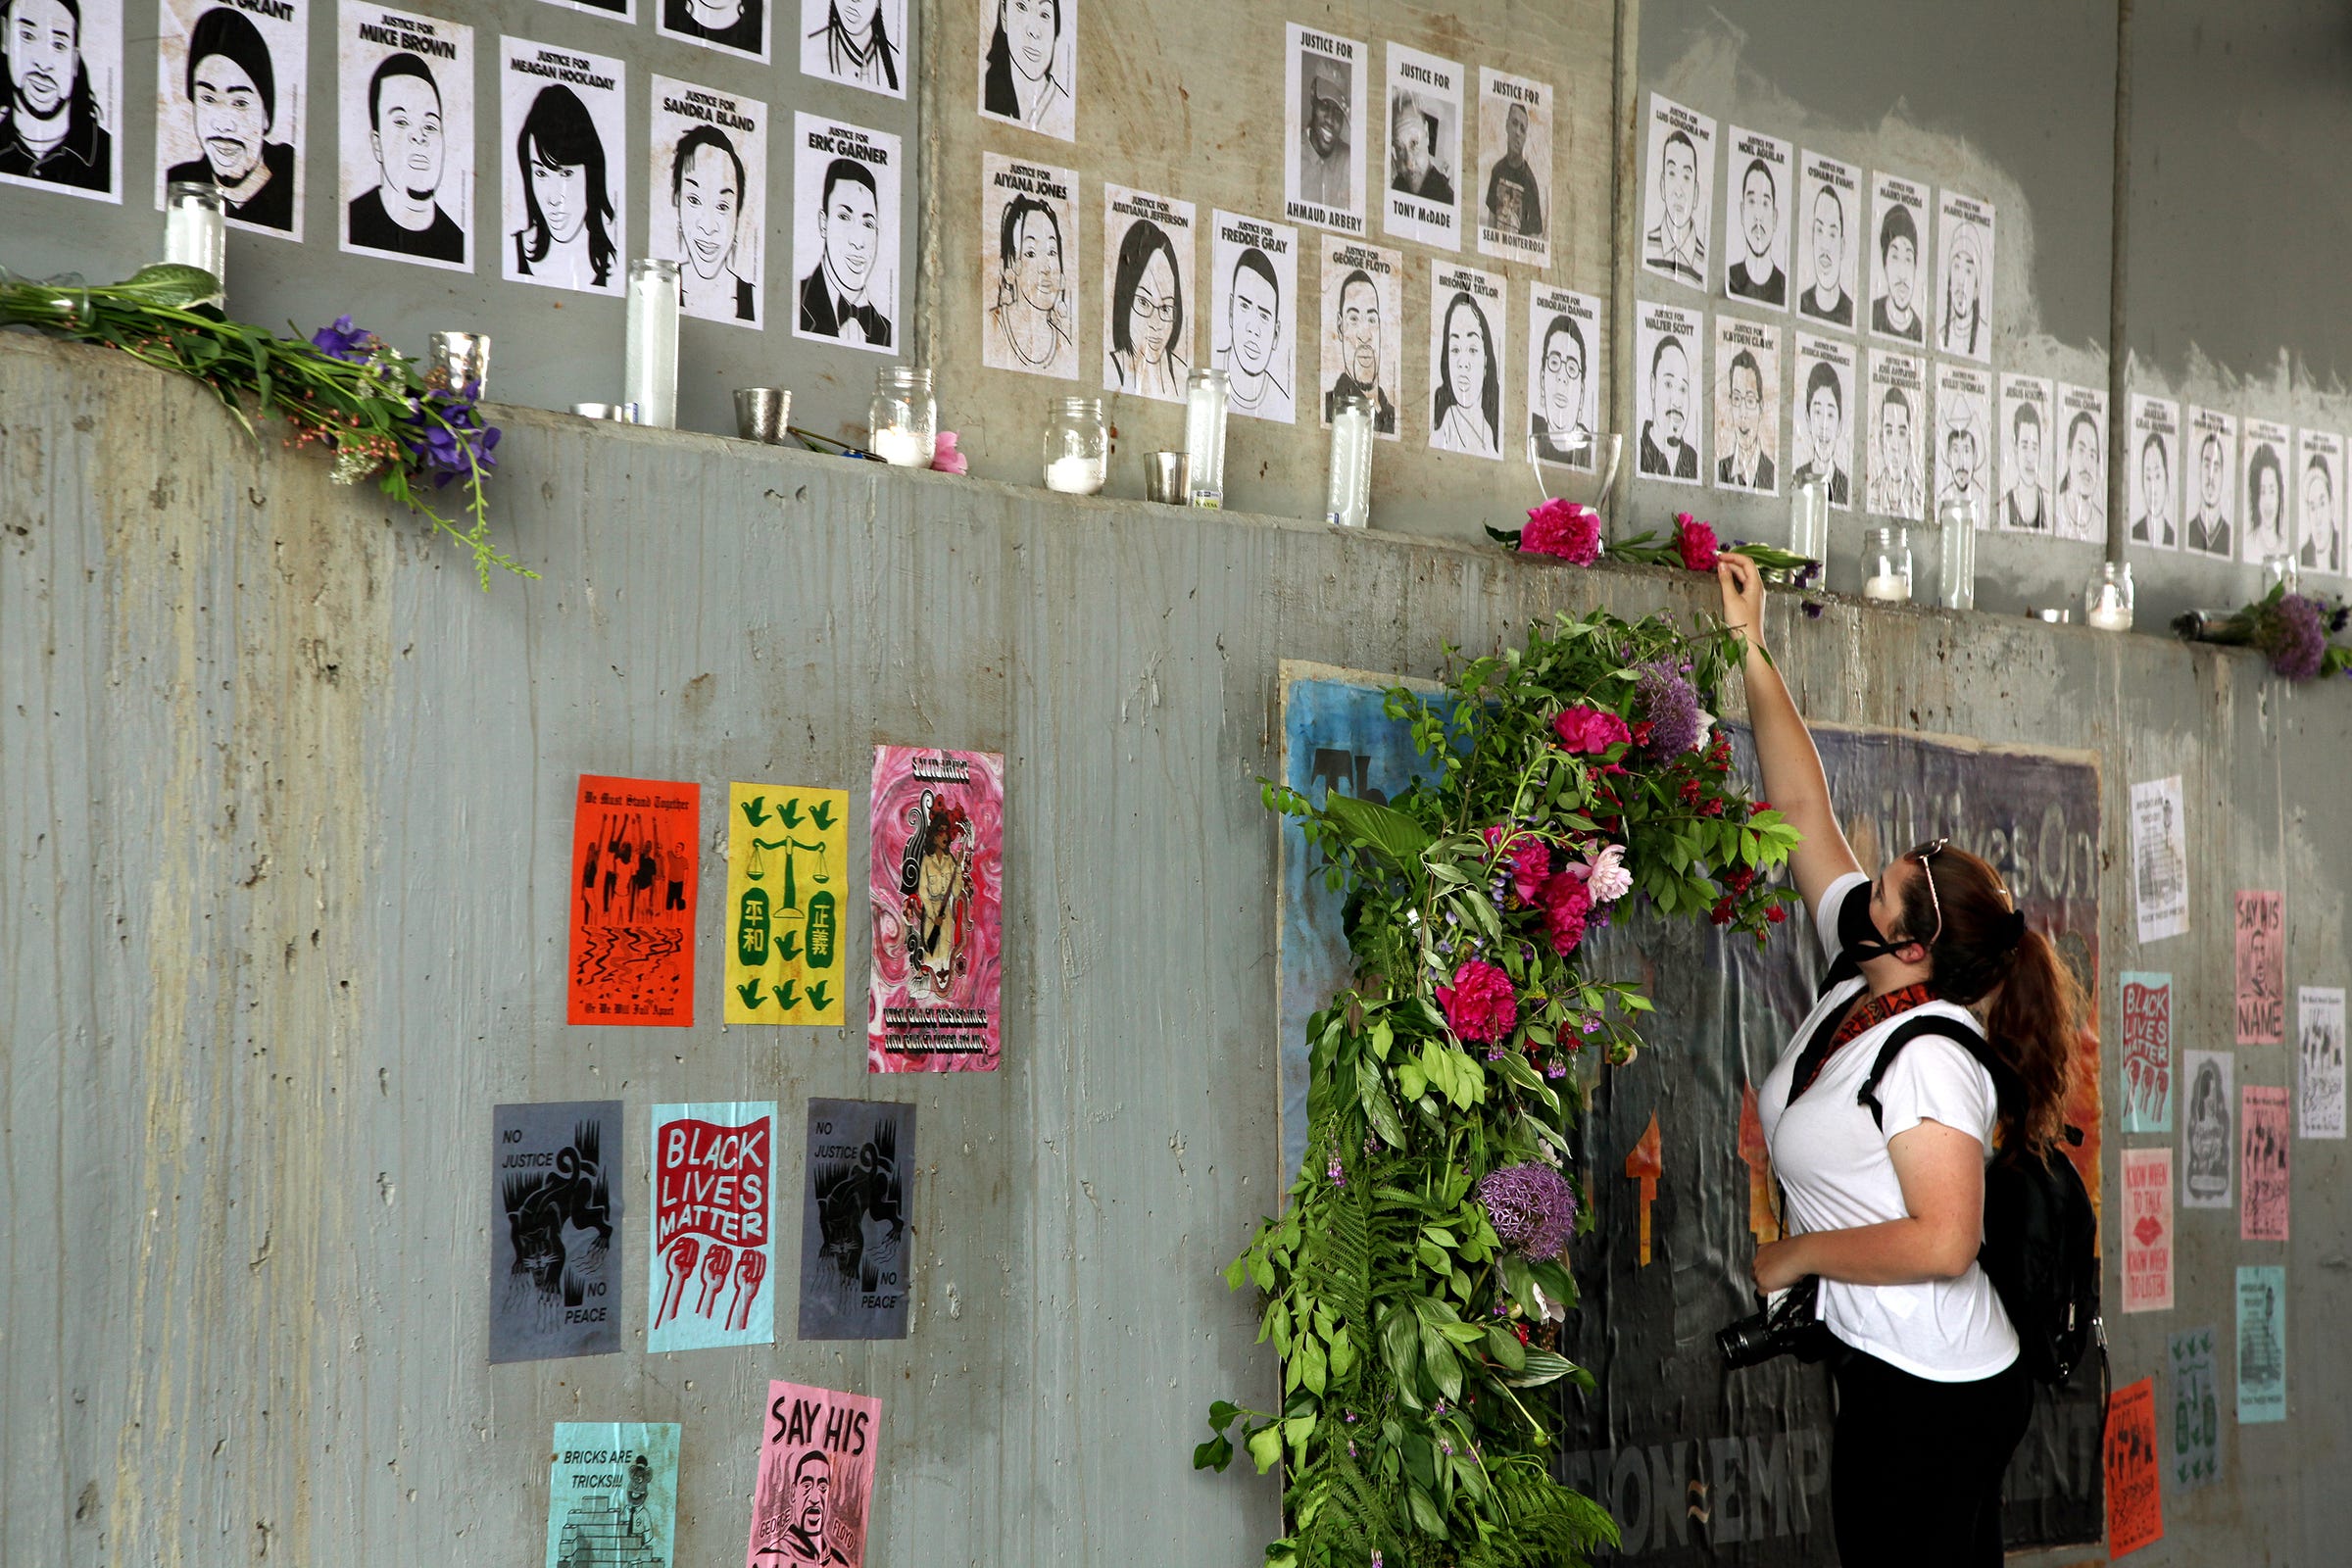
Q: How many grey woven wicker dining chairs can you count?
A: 0